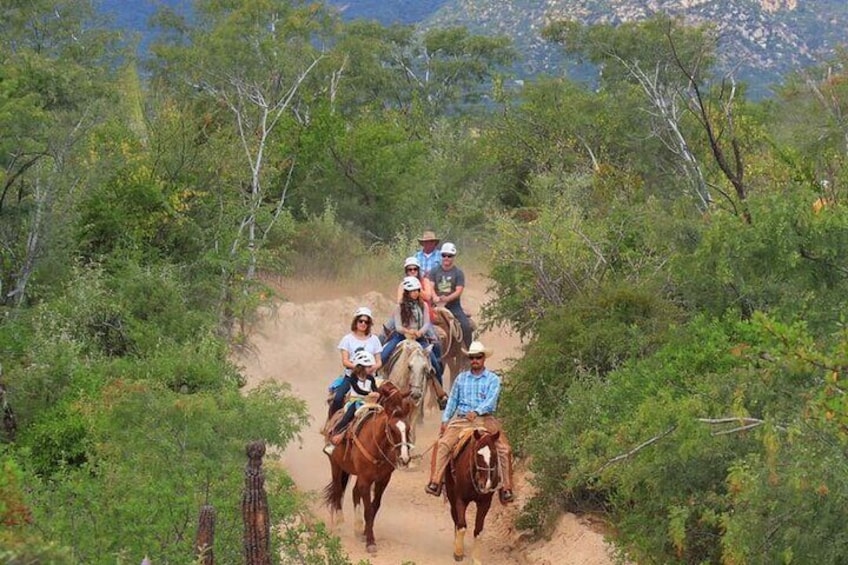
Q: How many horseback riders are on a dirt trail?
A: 7